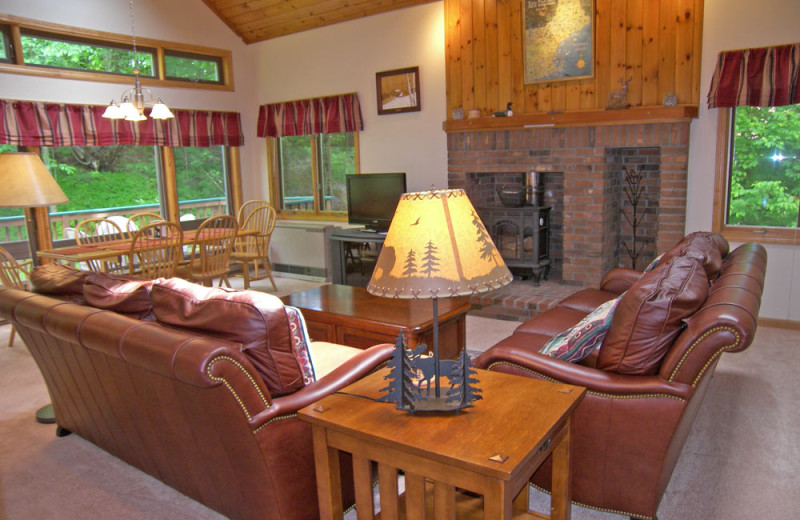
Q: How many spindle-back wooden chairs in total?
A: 7